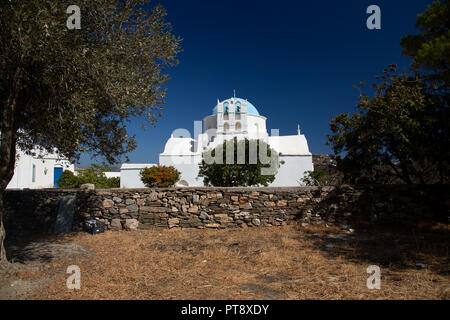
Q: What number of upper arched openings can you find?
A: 2